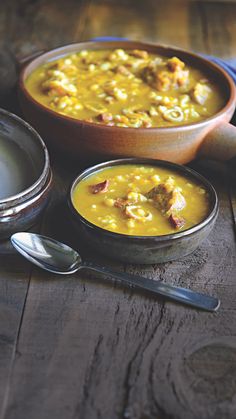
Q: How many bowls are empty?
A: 2